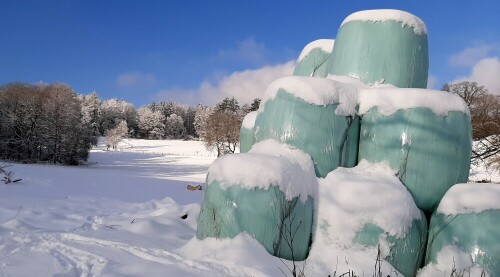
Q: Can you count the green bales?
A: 8